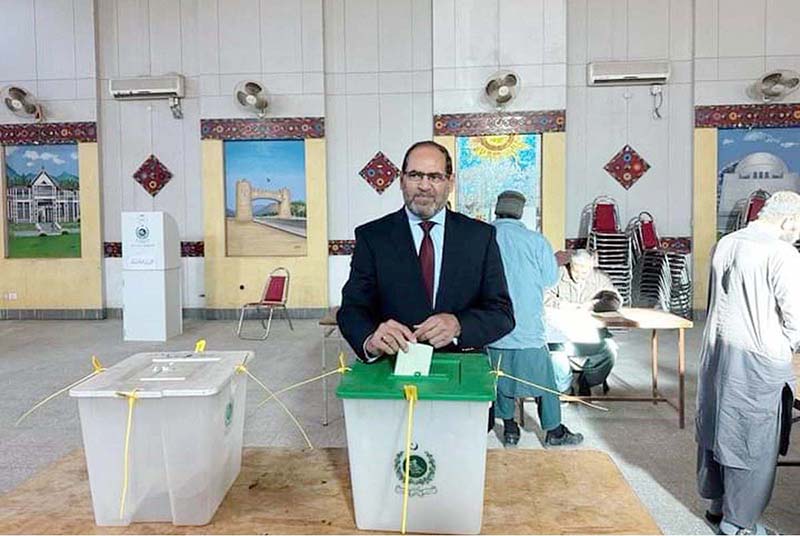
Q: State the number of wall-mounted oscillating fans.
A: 4